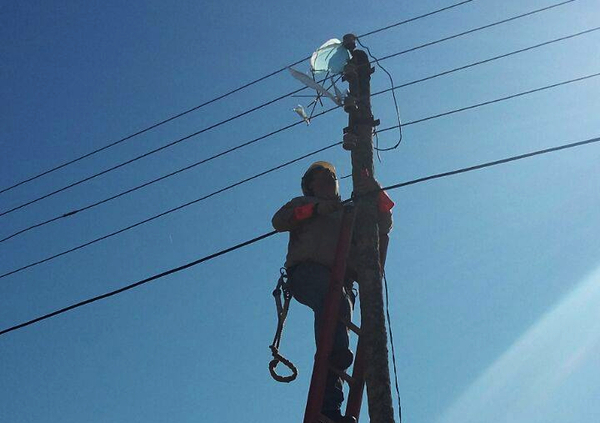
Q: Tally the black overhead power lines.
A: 5